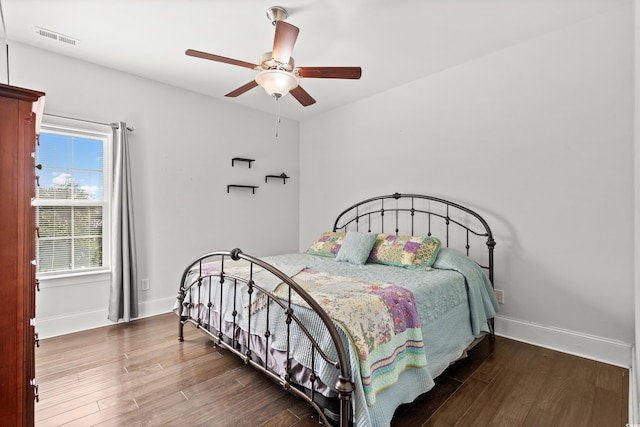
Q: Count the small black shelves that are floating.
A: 3